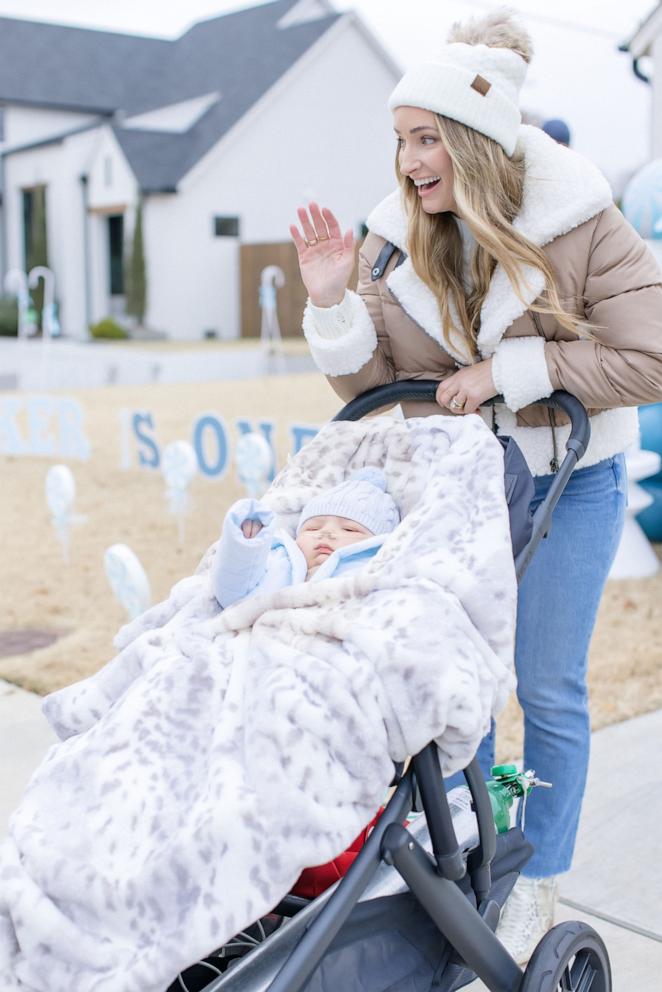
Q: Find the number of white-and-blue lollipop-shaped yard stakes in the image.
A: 4